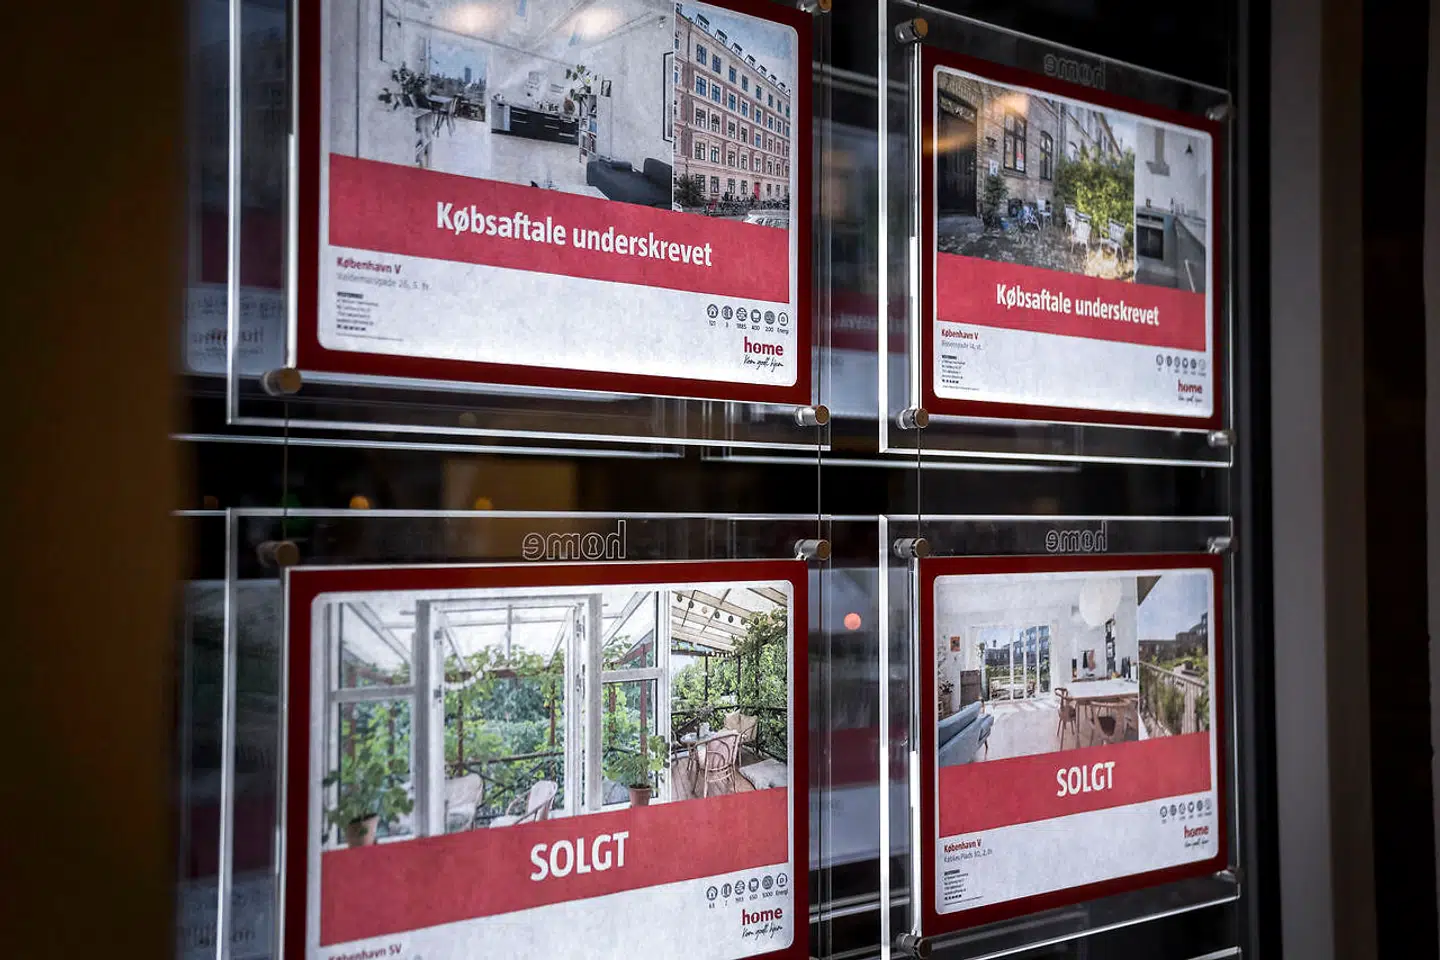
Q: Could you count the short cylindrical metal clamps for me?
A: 13